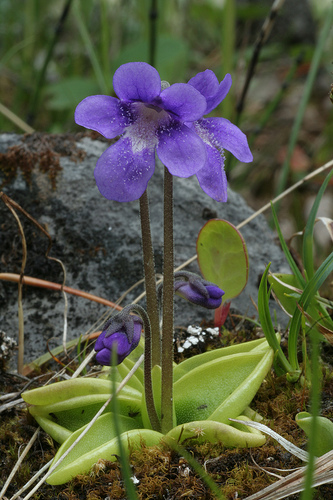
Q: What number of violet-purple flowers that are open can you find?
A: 2